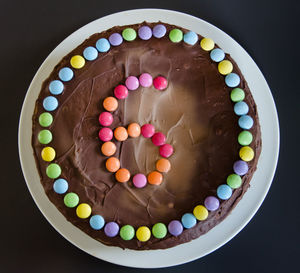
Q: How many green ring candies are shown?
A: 11